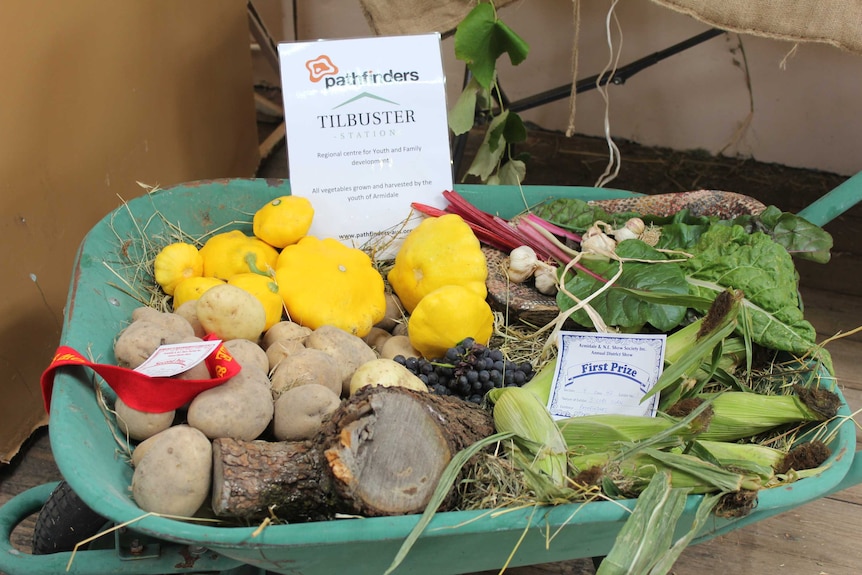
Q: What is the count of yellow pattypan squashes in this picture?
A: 8